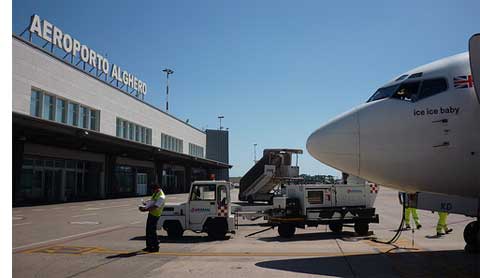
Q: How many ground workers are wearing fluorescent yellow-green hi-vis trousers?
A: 2